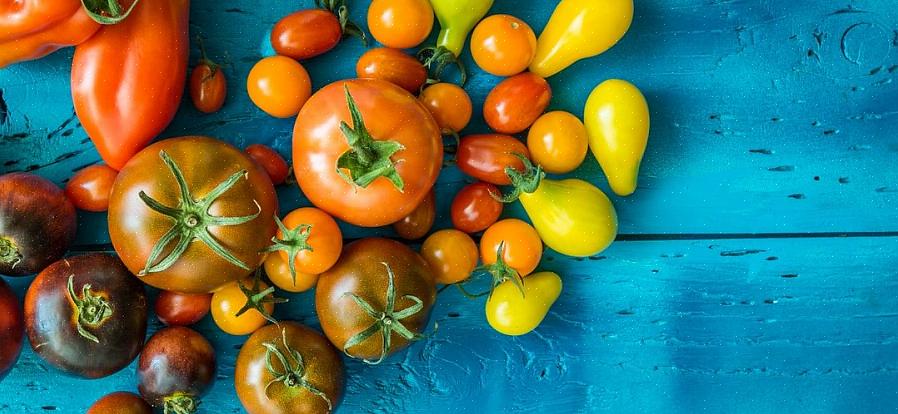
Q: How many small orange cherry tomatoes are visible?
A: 10